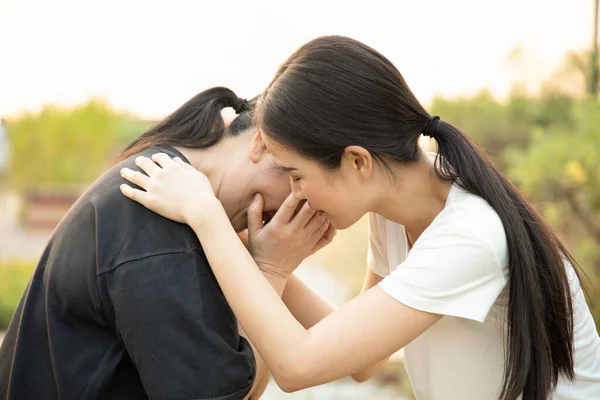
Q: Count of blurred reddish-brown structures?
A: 1